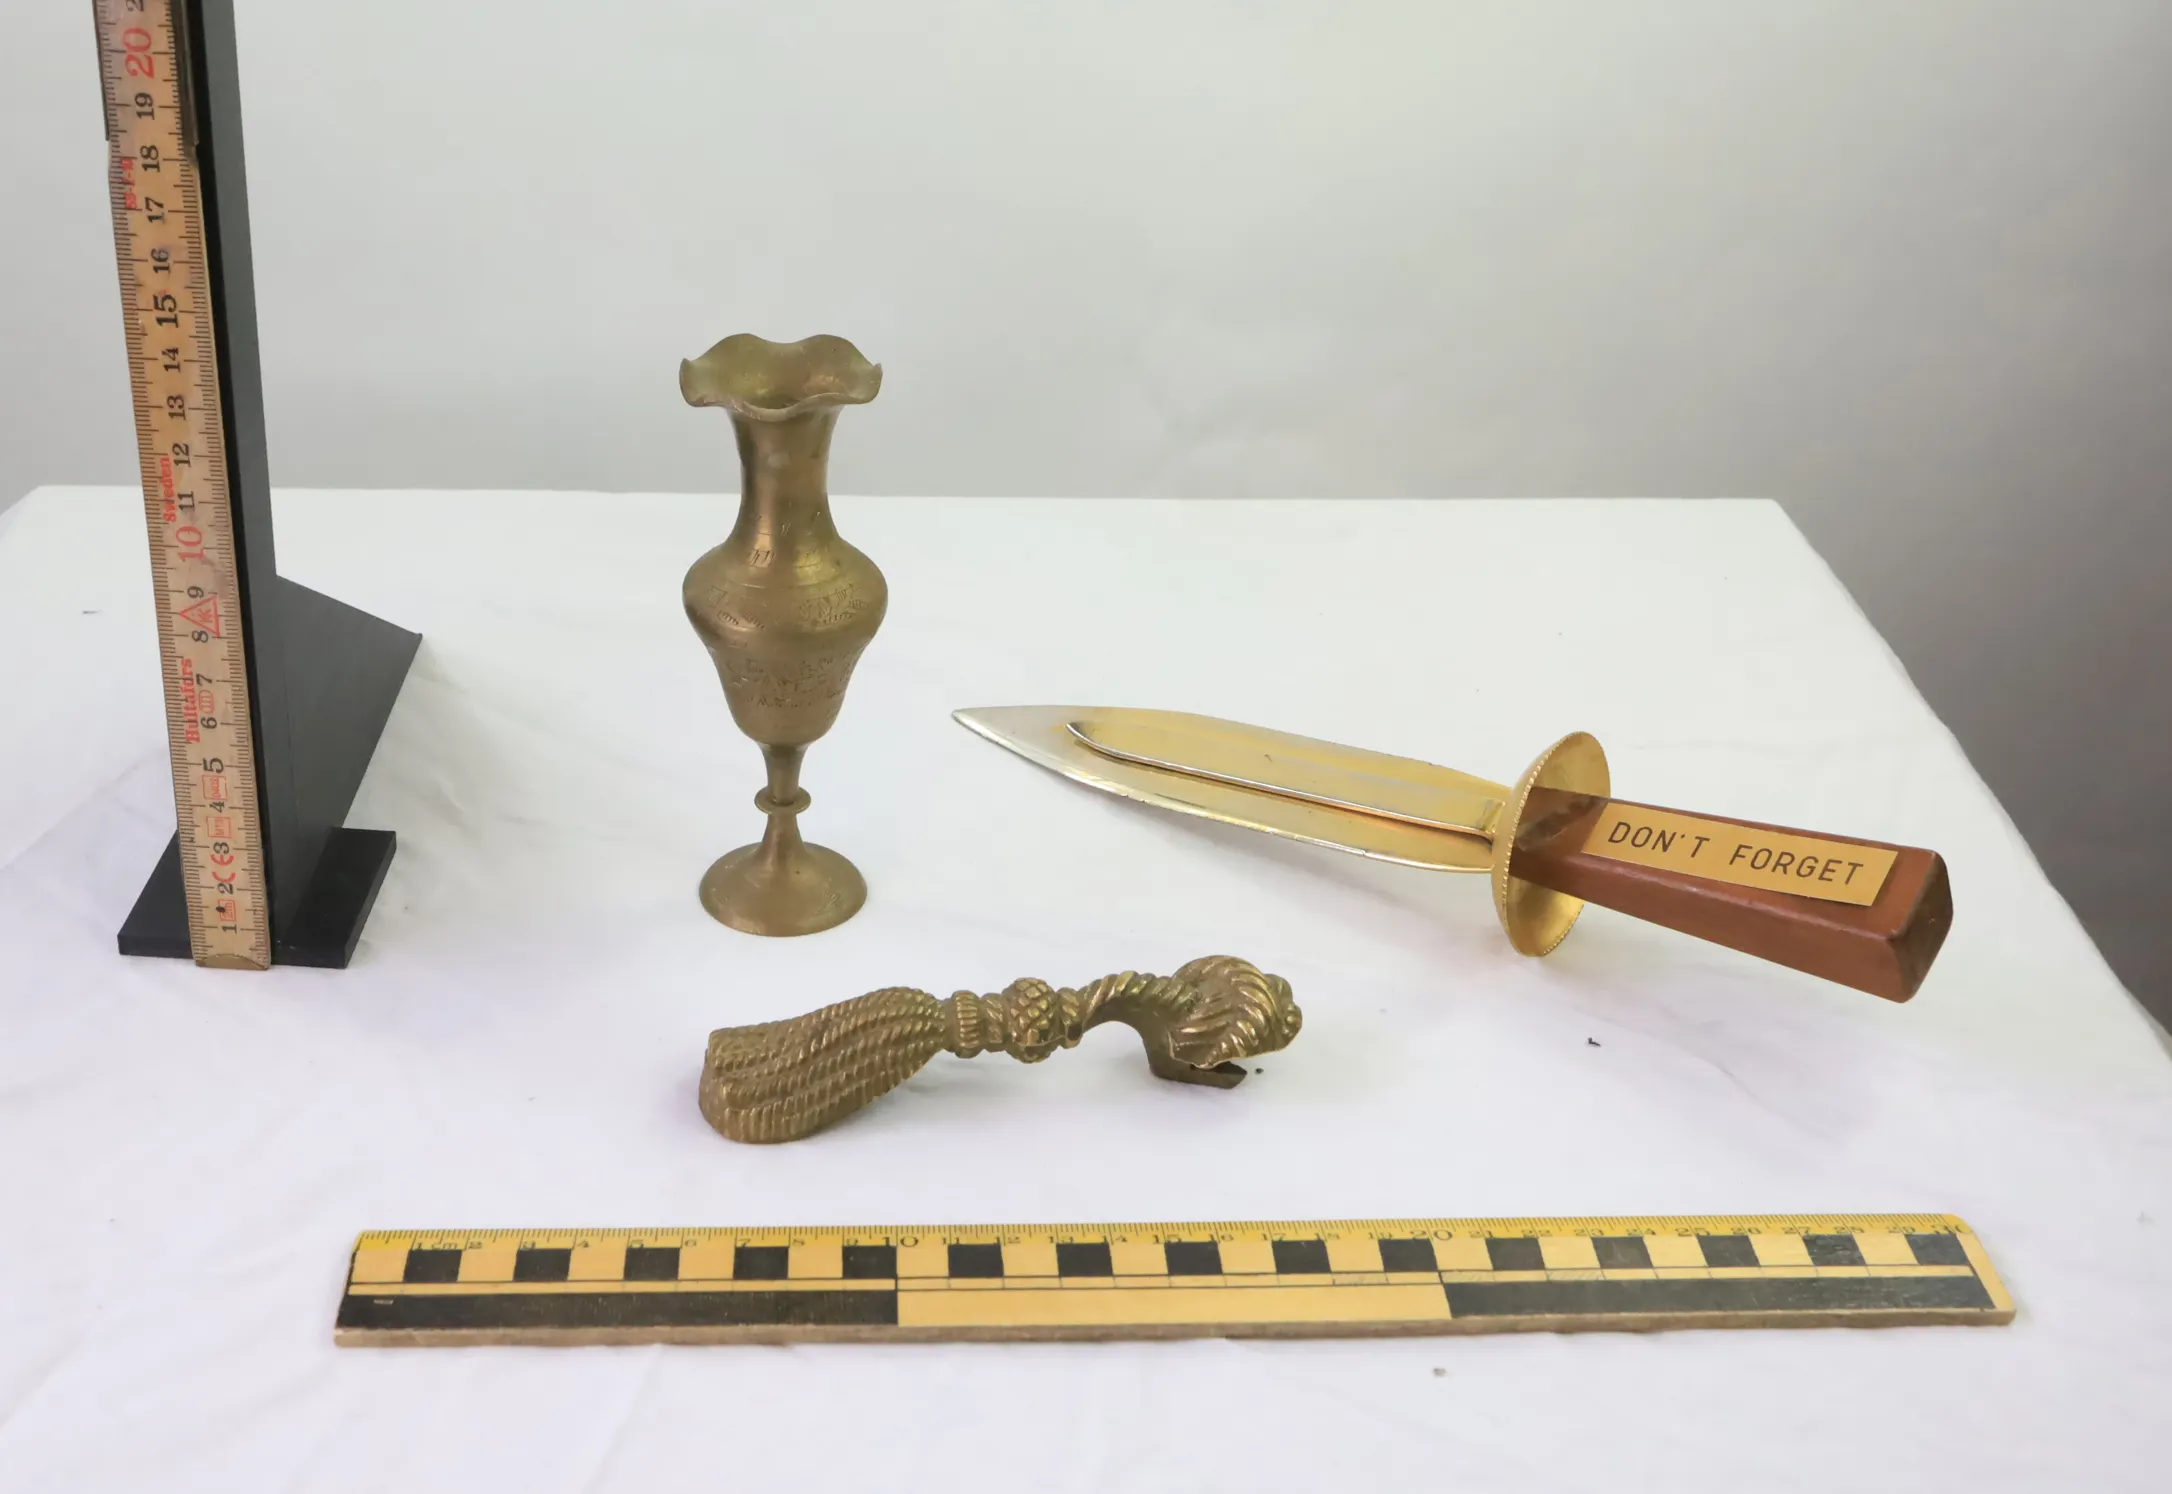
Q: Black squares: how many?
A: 15